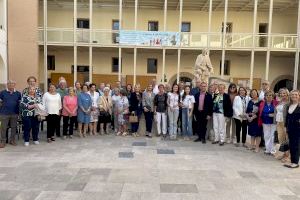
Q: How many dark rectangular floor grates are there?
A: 3